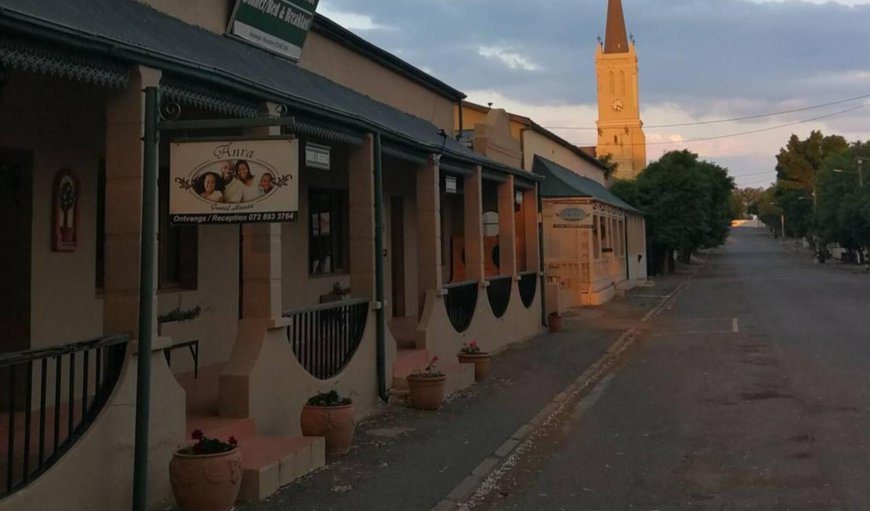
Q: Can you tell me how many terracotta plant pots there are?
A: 5